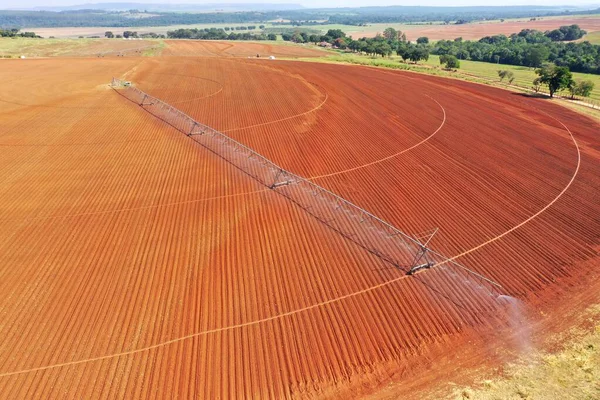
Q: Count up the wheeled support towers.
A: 4